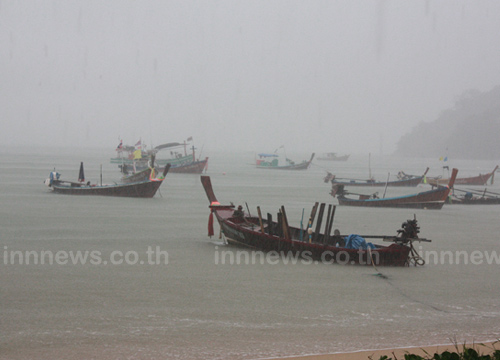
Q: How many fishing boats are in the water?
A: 11